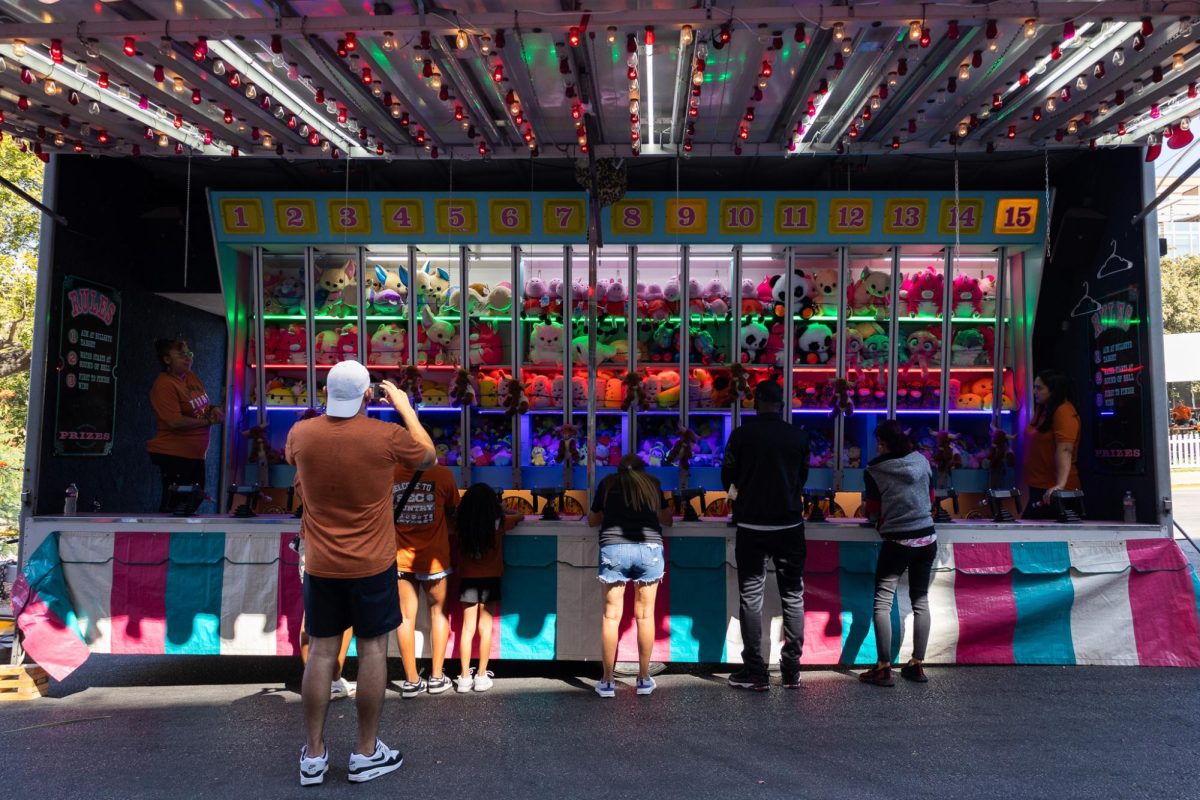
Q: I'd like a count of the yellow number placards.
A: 15